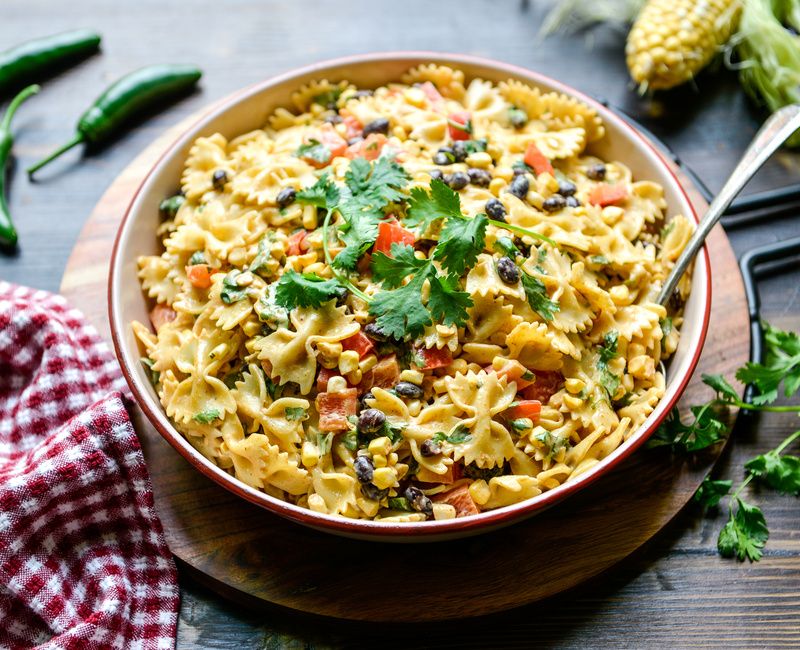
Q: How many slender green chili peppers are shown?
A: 3